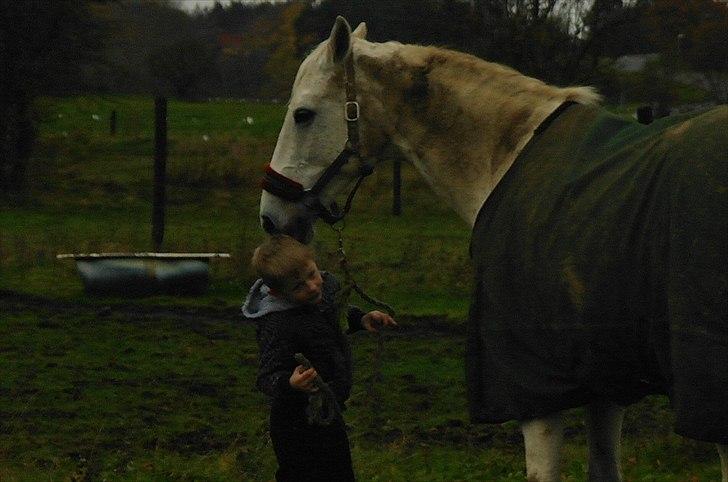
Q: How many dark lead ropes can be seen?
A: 1